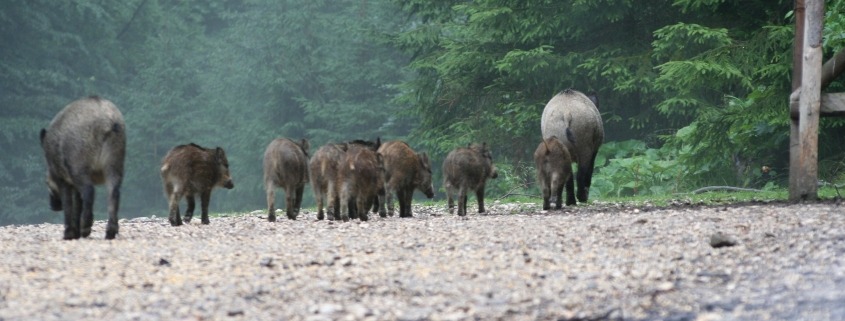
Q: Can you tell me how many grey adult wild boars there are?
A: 2